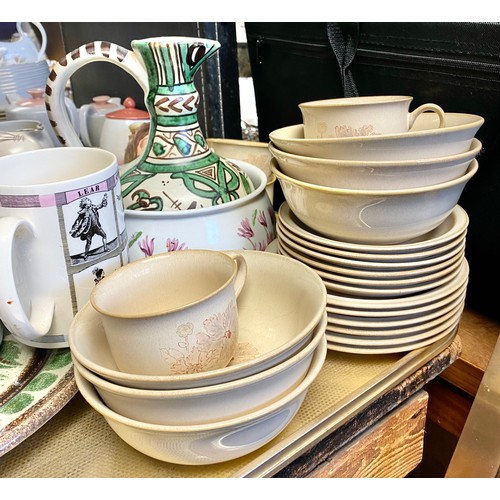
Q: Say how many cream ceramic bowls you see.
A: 6